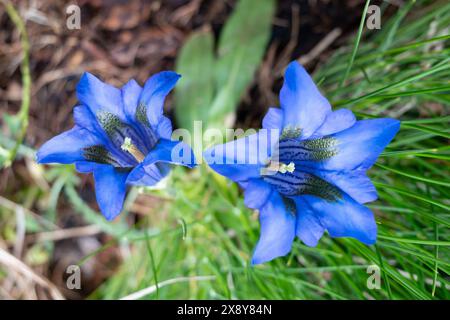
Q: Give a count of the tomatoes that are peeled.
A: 0